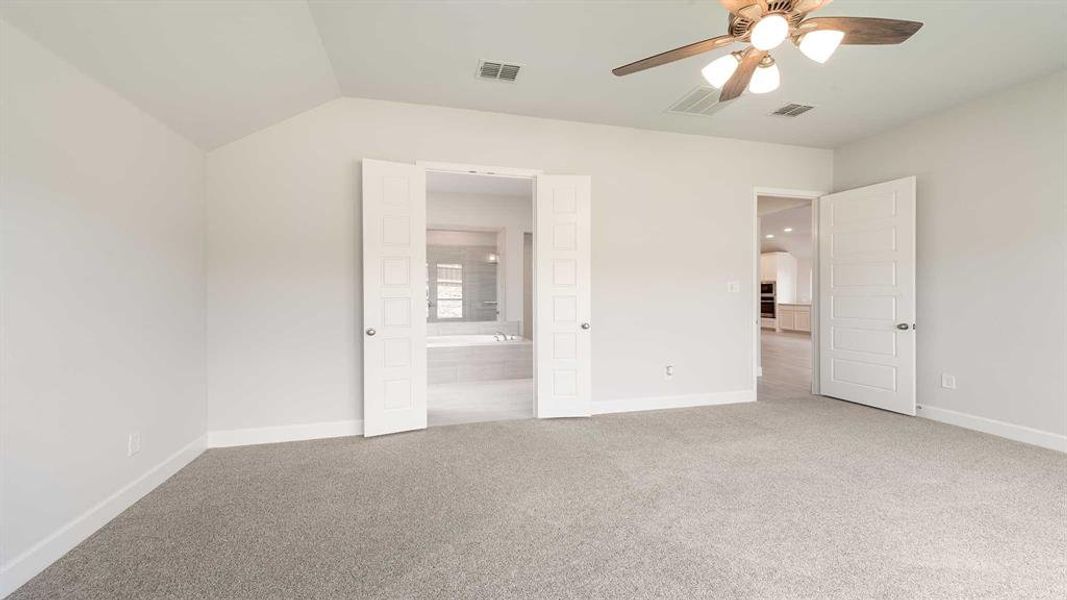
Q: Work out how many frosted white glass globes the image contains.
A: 4